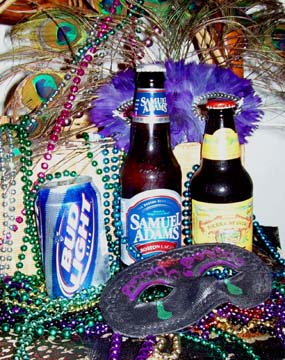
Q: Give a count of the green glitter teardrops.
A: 2